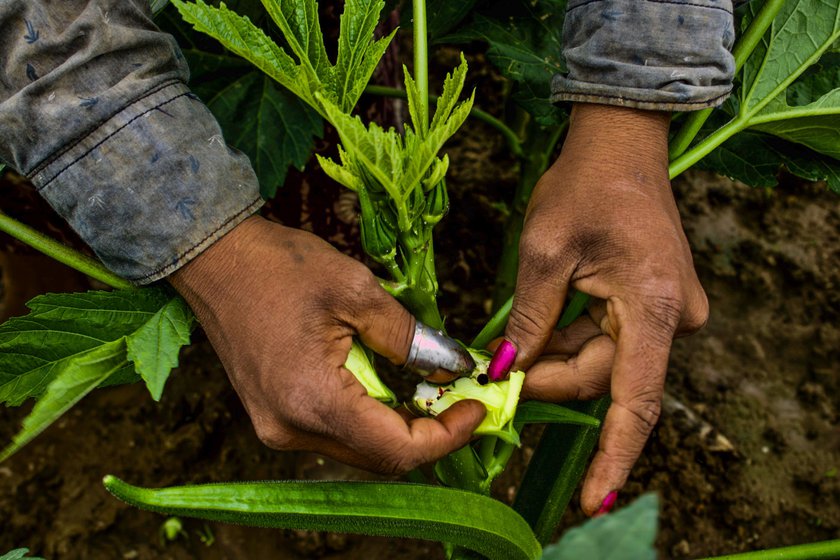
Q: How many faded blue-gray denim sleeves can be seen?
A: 2